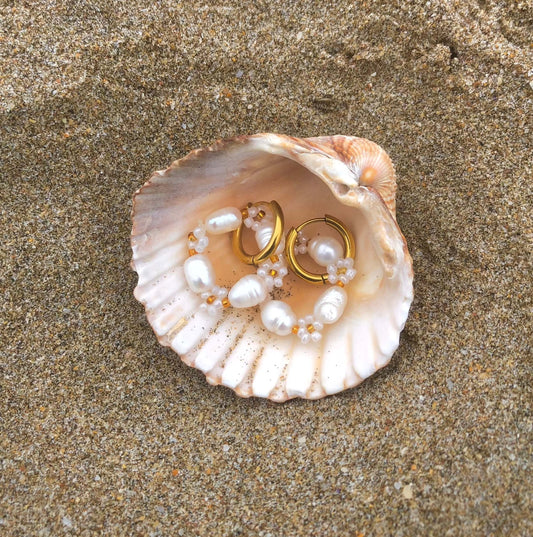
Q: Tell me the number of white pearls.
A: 7